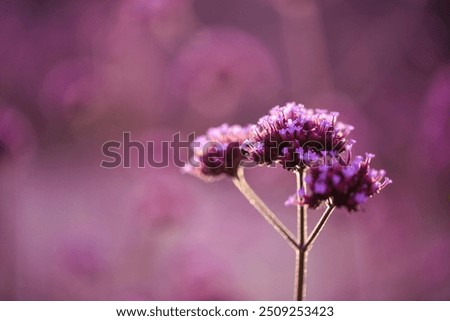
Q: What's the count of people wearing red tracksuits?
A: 0